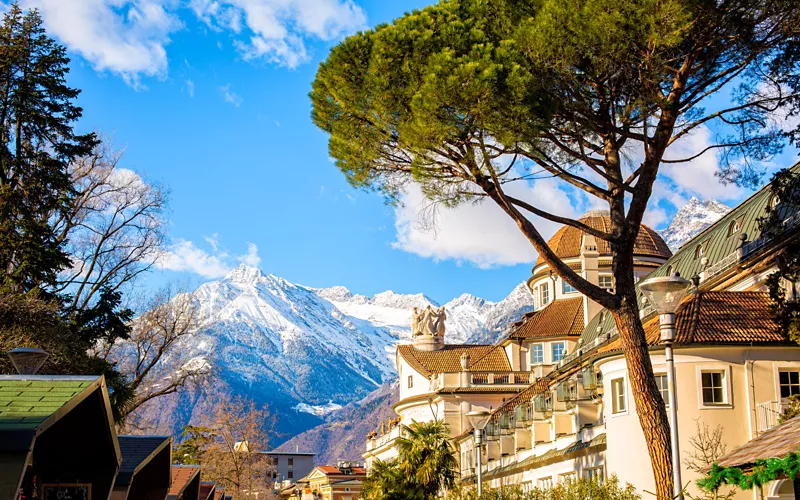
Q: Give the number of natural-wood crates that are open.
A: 0